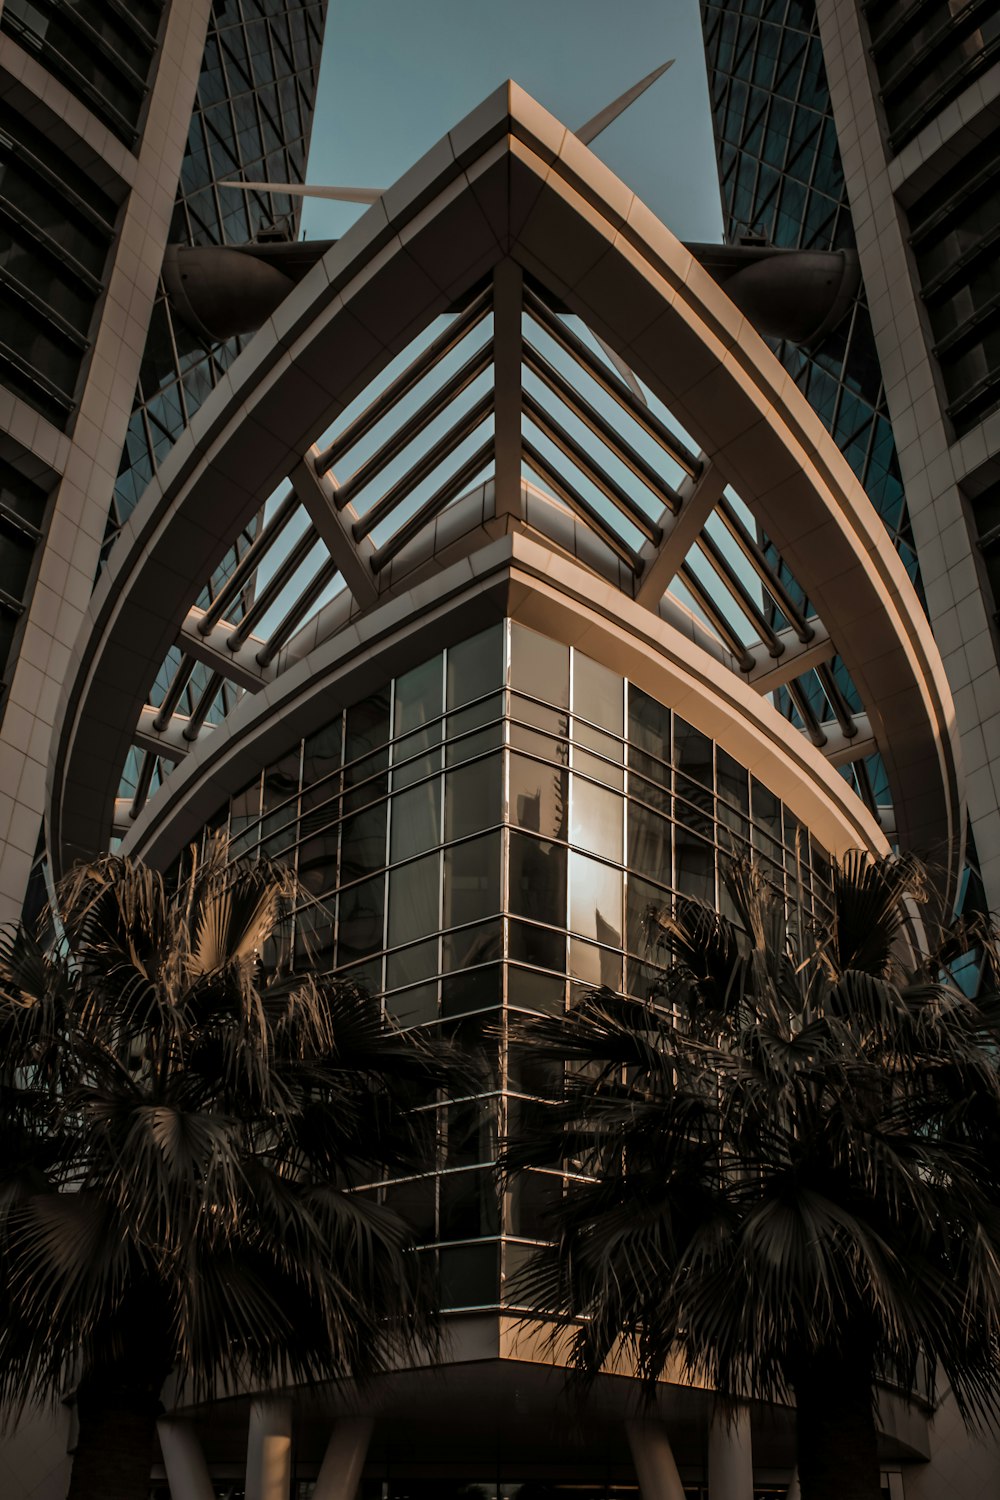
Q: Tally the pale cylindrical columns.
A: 5